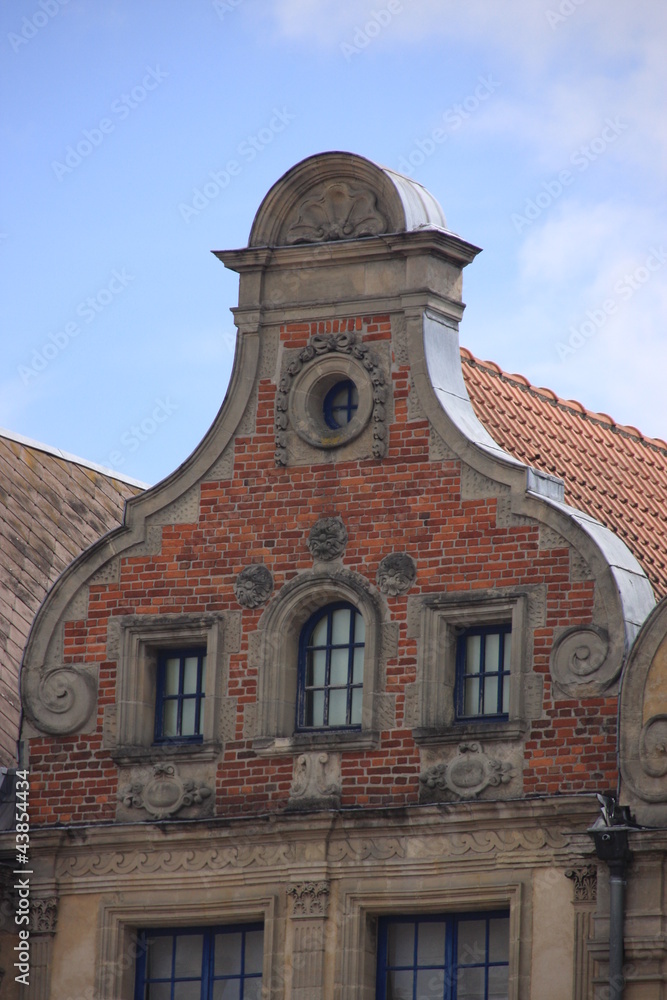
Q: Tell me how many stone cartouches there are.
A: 2